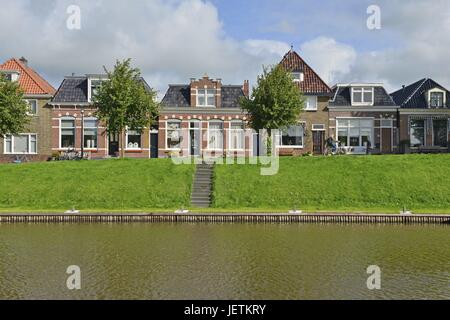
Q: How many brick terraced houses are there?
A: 6